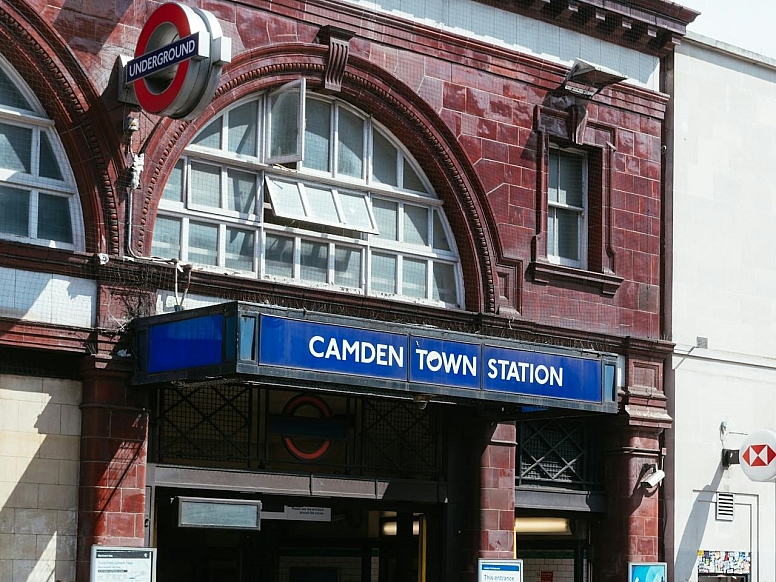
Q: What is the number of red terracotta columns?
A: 3